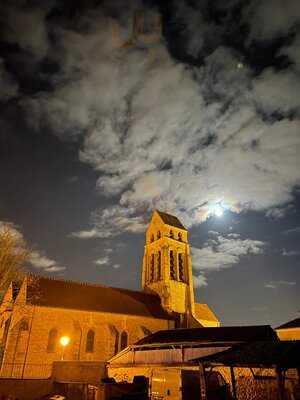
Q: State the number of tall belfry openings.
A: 4